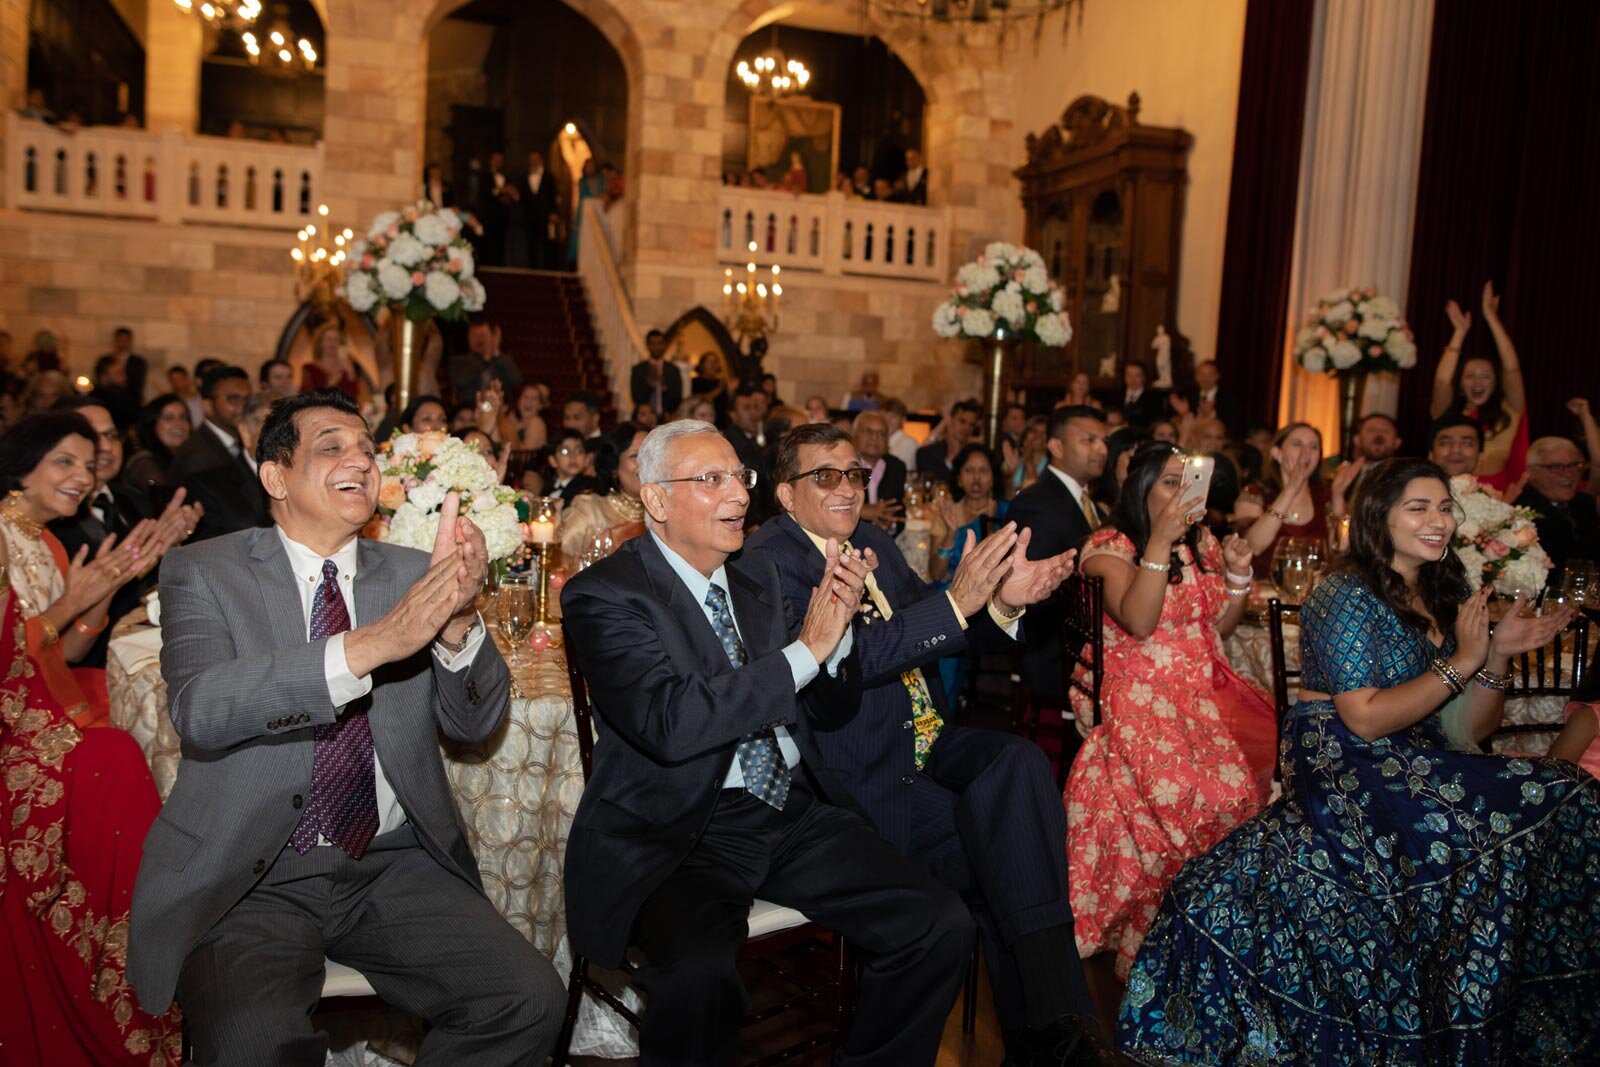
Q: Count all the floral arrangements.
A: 5